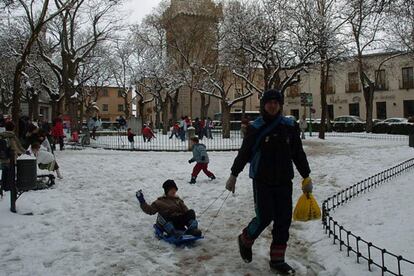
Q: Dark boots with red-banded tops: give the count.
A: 2